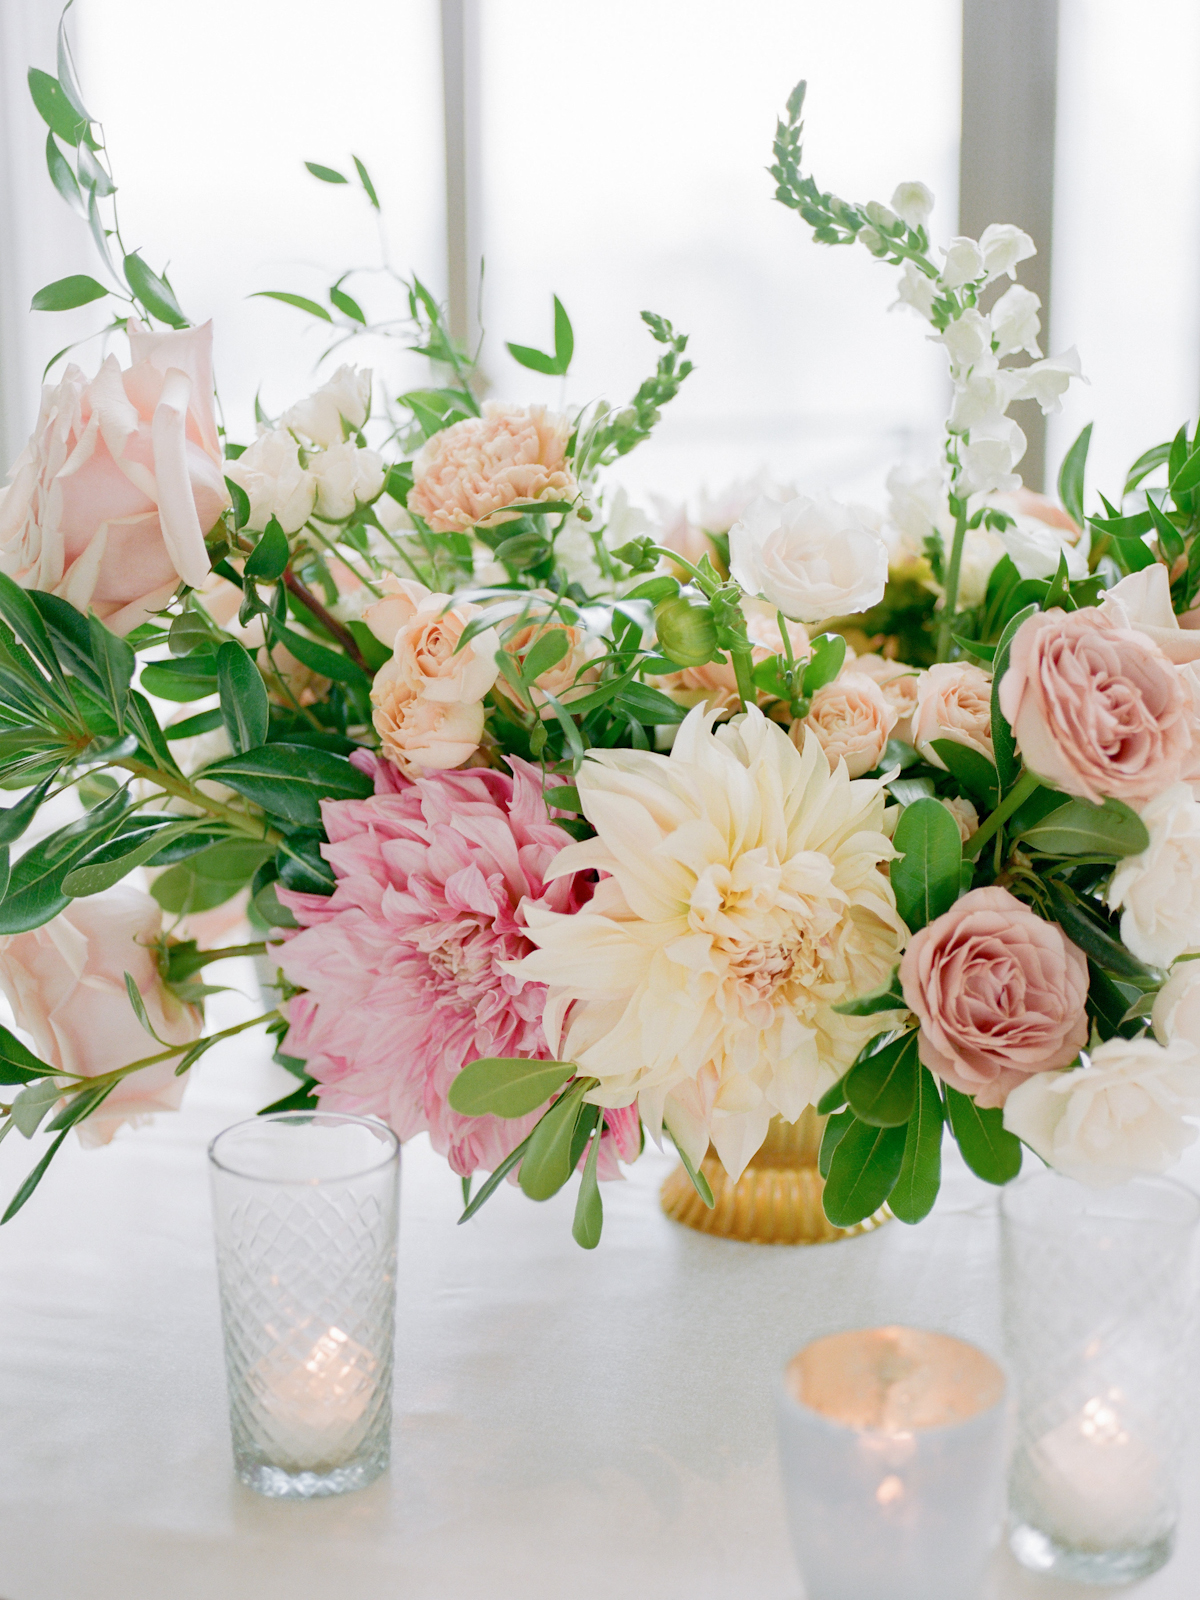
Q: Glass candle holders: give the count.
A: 3